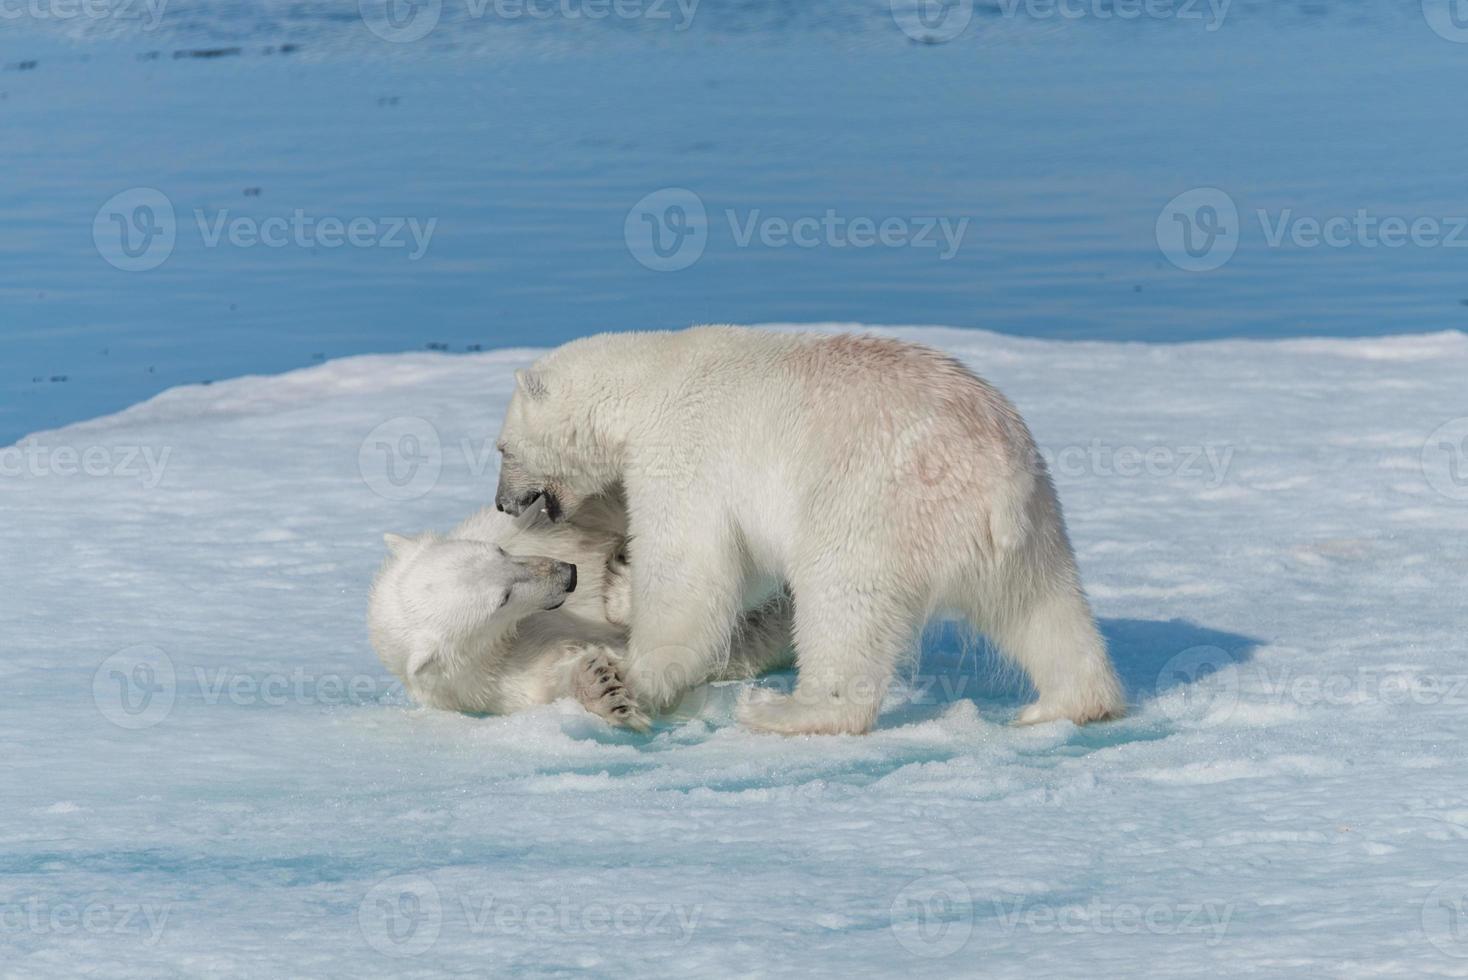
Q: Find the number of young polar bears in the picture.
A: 2